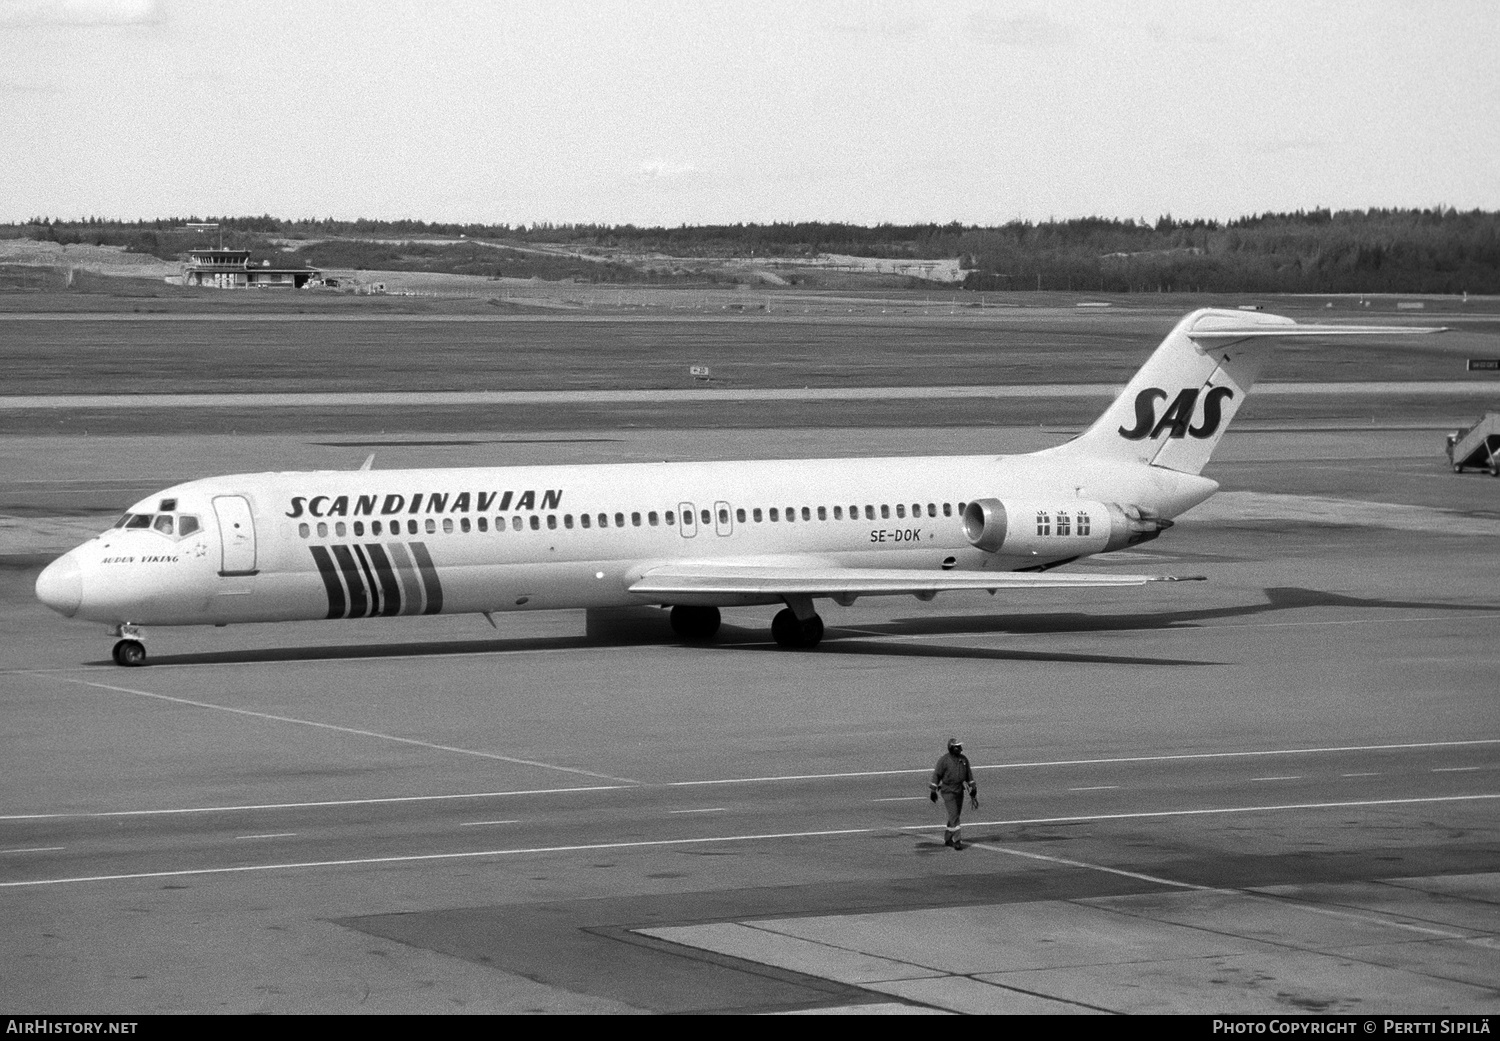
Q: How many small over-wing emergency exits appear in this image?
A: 2